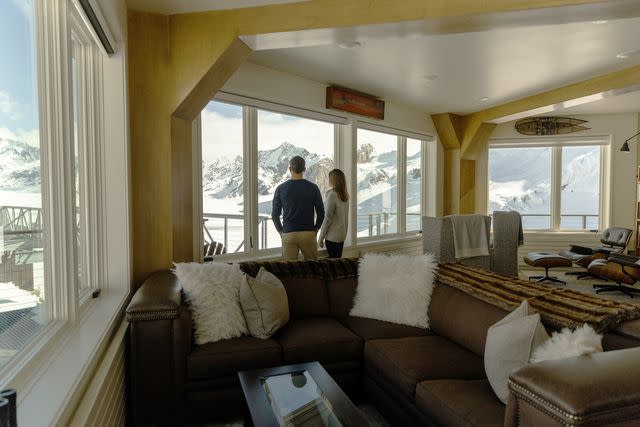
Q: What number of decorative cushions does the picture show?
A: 5